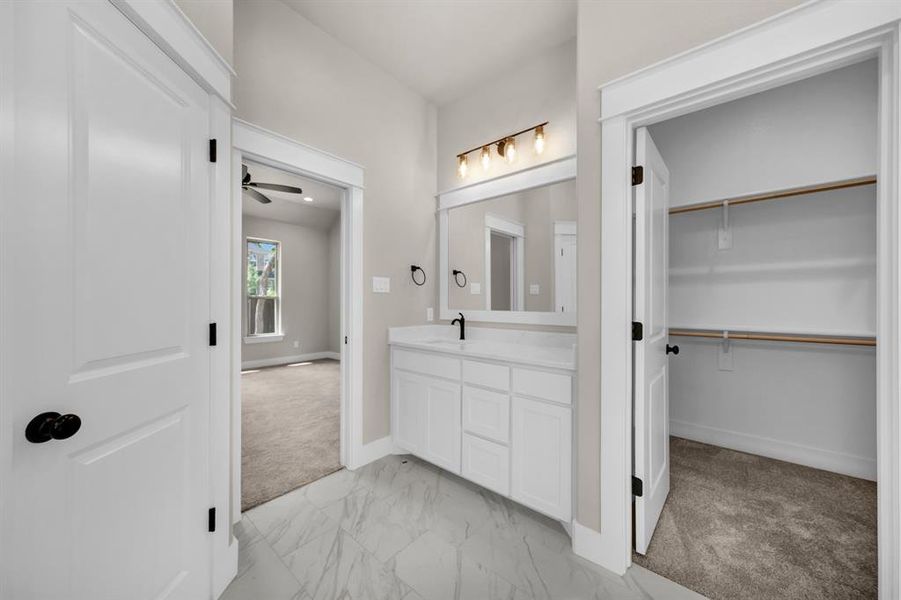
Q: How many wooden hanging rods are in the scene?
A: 2